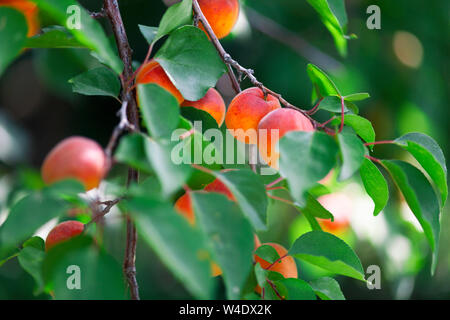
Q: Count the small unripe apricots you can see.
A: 0